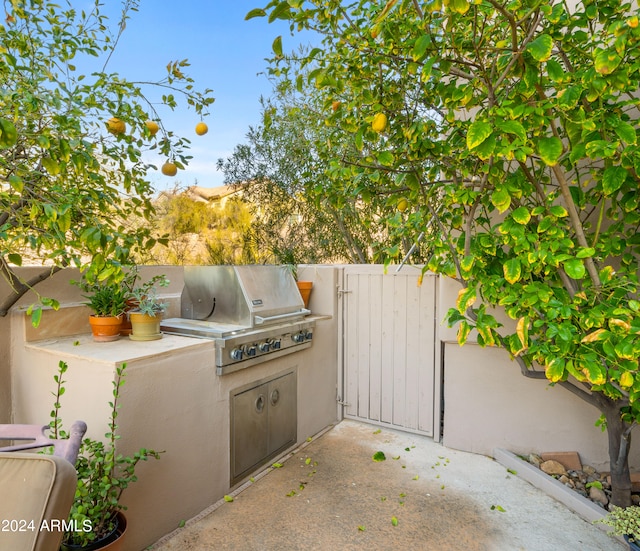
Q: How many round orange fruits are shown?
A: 4